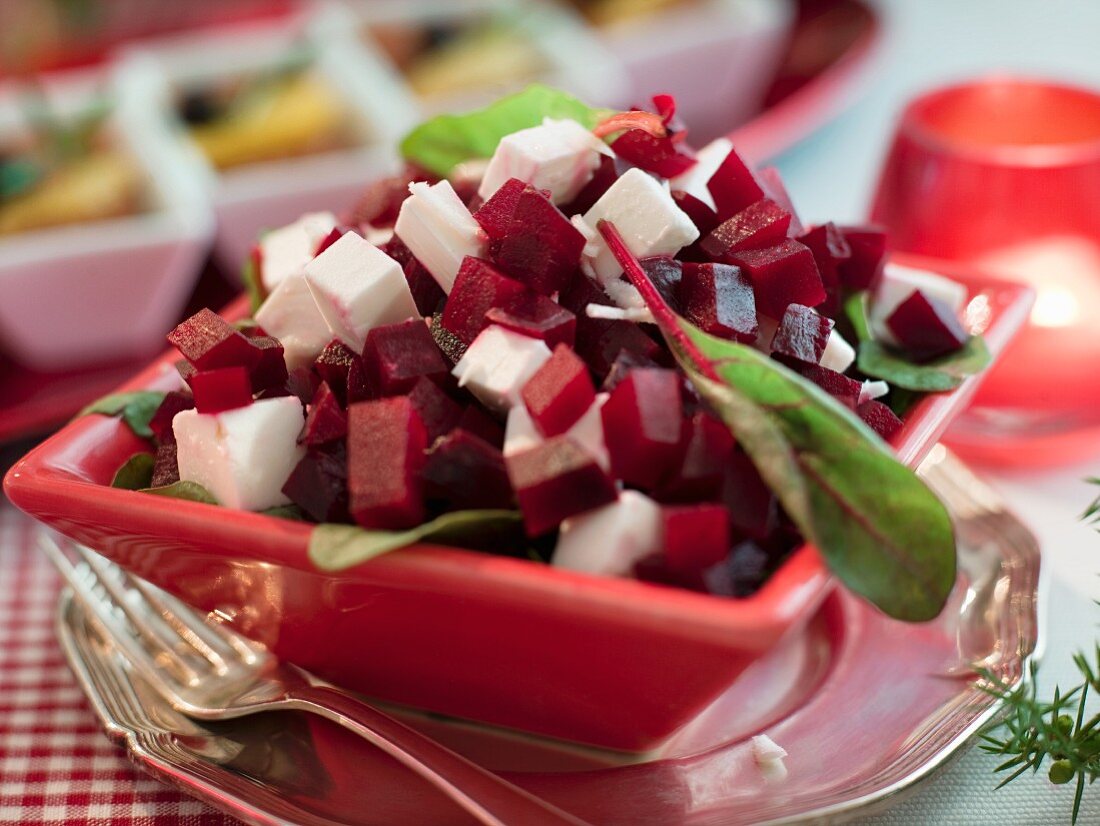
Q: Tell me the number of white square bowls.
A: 4